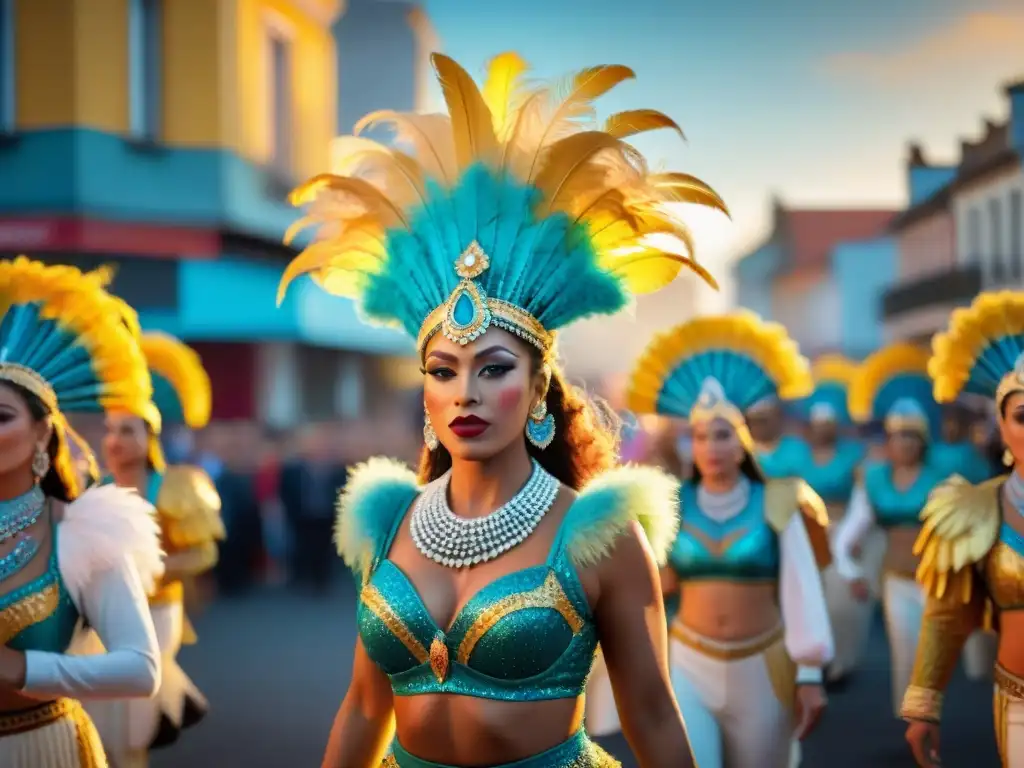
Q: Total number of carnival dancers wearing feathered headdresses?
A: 7